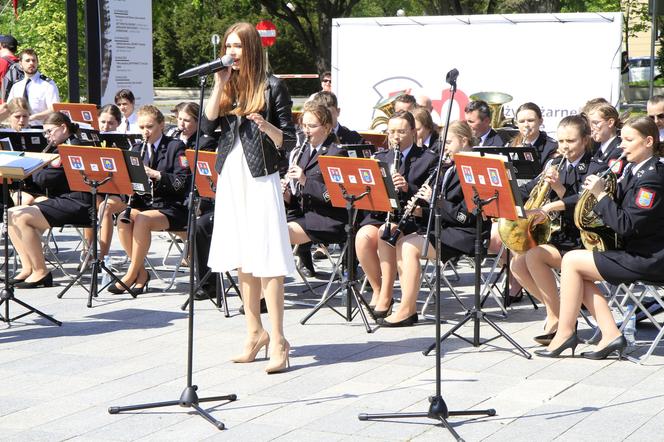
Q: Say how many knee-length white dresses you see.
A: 1